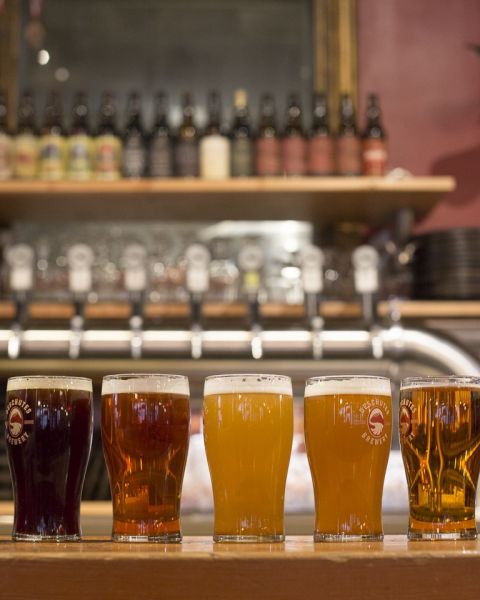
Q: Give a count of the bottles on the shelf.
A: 15